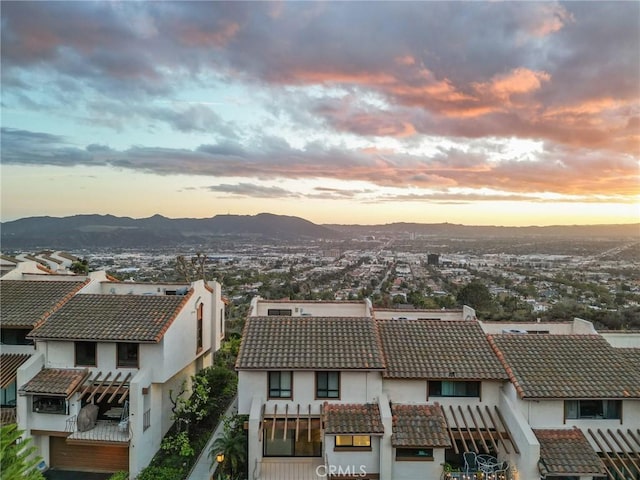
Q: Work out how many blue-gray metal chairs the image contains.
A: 2